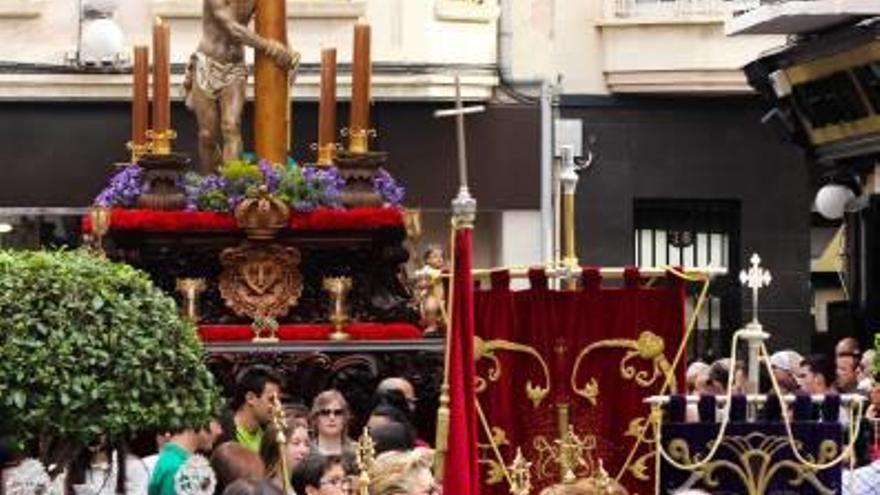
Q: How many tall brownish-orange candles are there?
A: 4